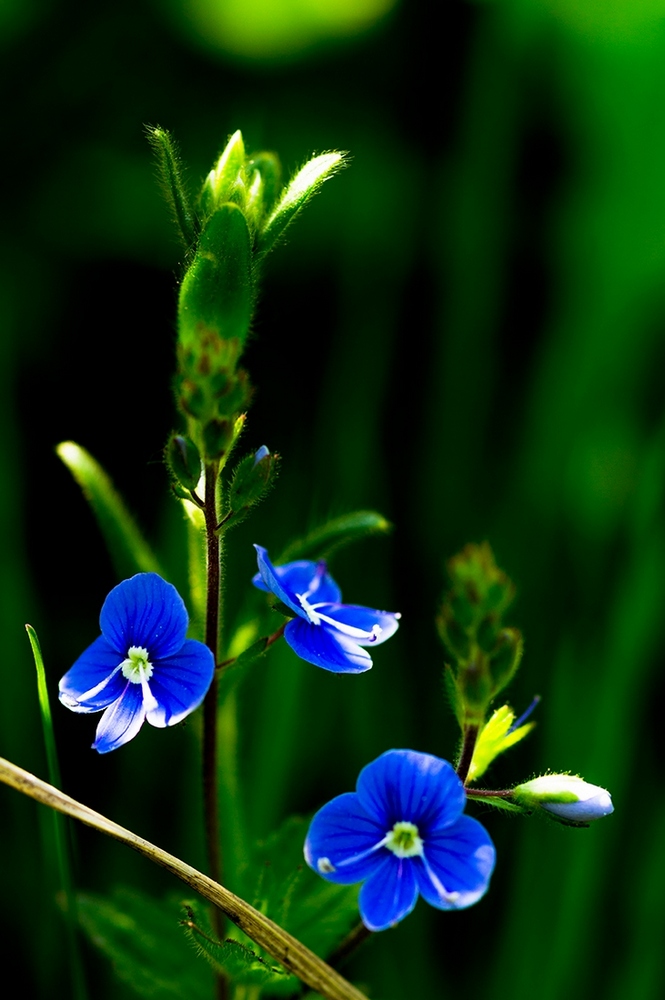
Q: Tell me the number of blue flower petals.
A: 12